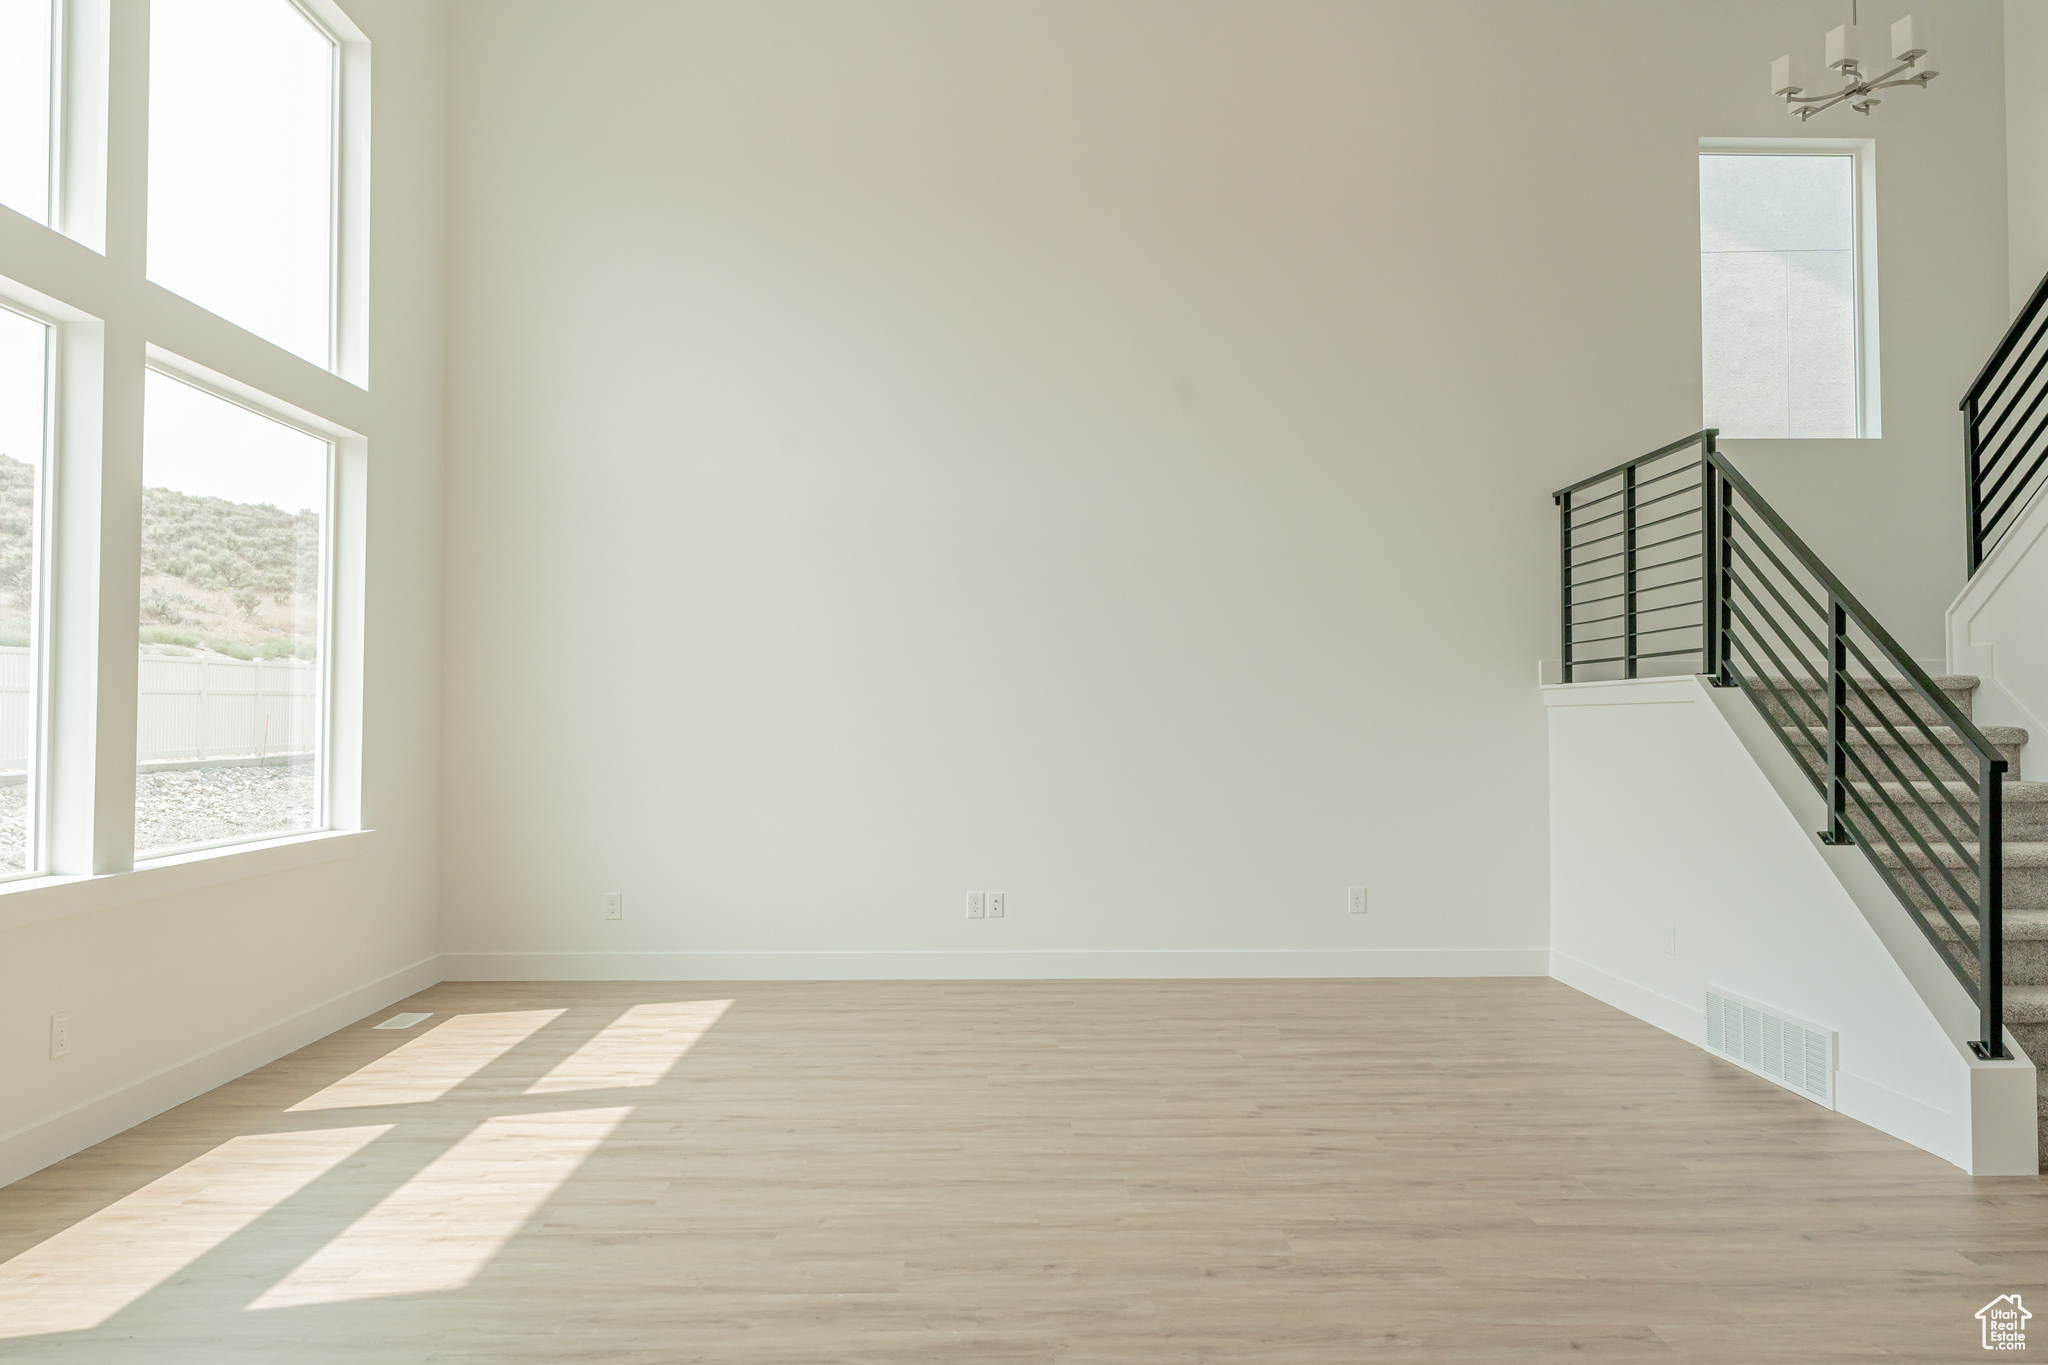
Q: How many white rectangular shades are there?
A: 6